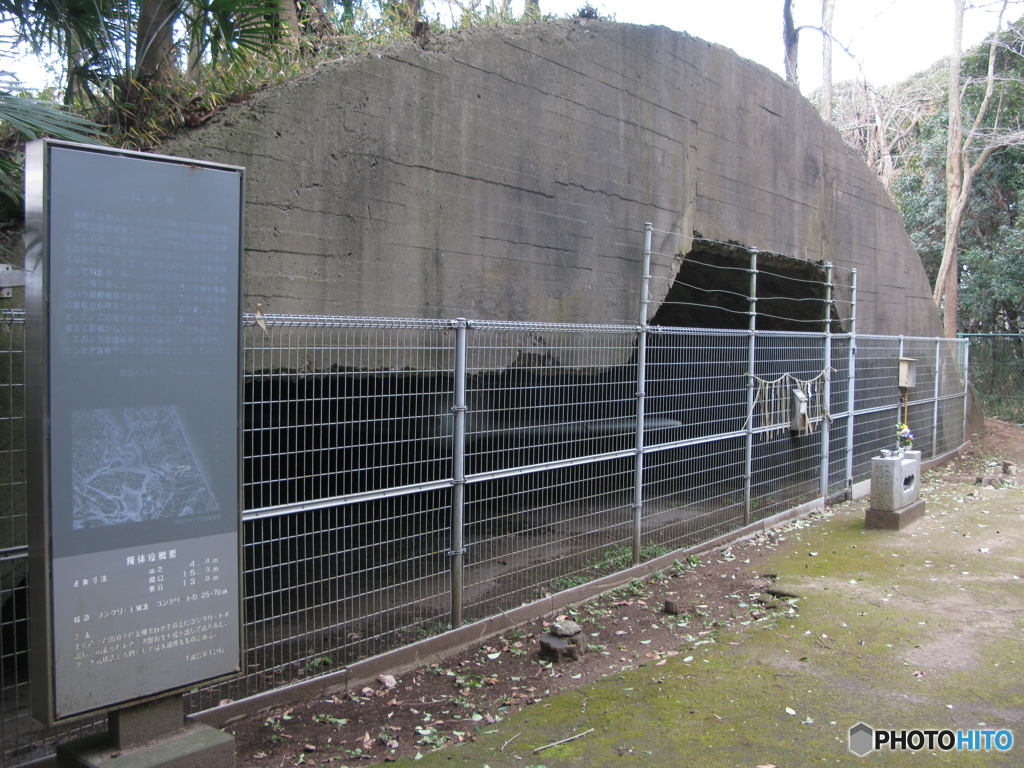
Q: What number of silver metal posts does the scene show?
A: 8